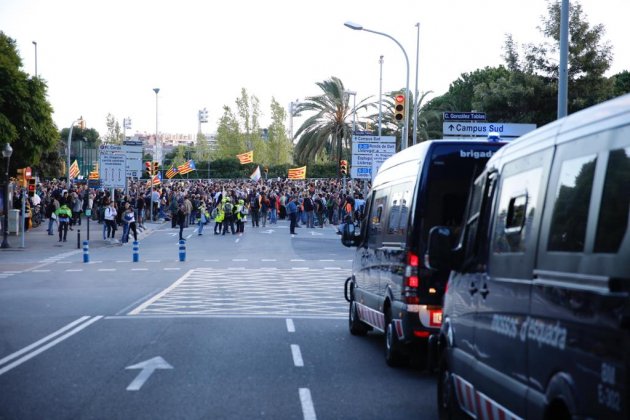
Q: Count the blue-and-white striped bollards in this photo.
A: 3